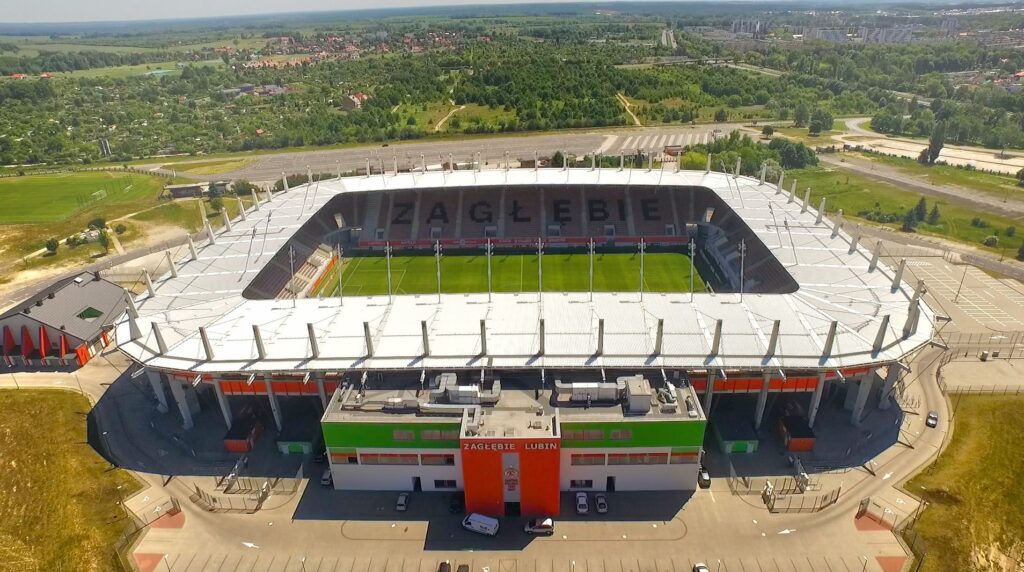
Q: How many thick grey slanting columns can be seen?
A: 10